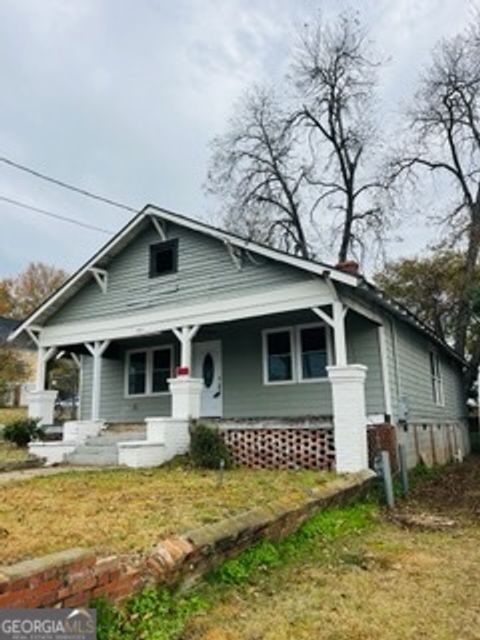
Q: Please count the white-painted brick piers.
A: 3